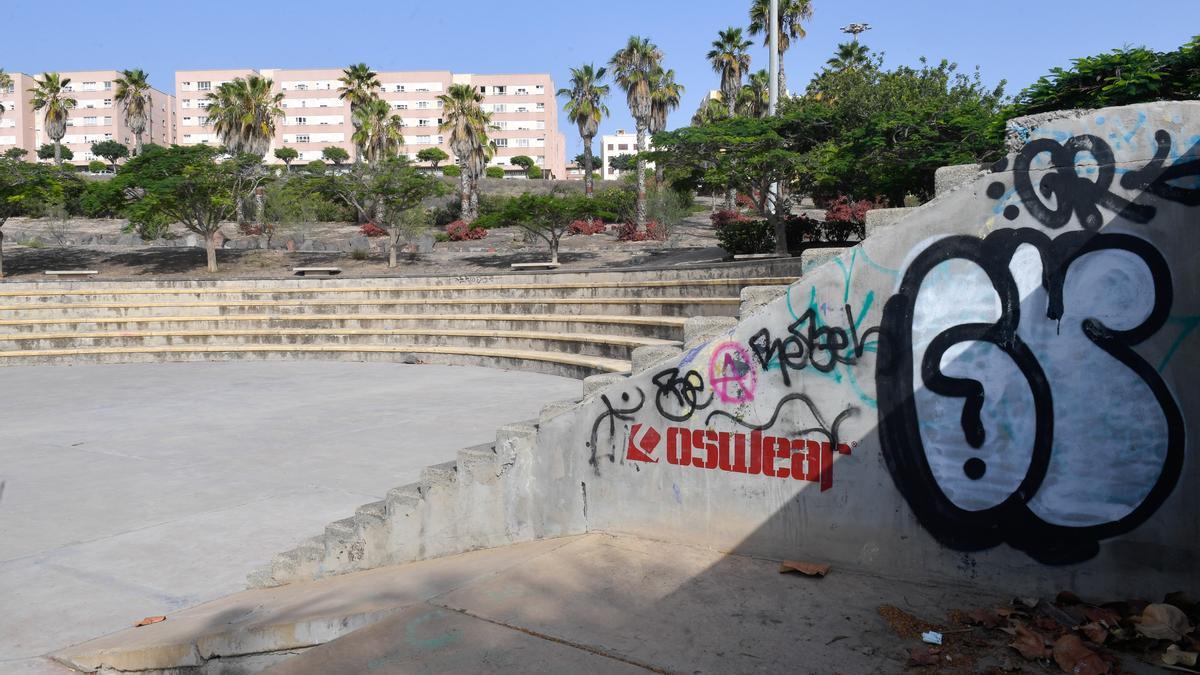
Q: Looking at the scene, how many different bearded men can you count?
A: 0